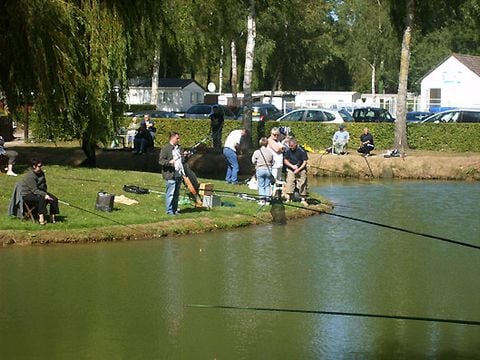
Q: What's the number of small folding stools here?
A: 1